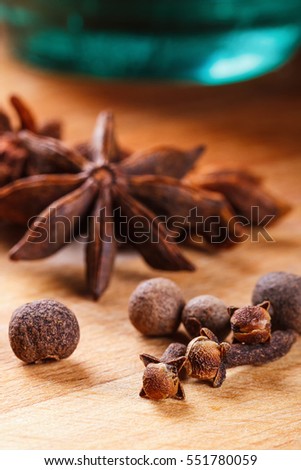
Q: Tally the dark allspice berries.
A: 4